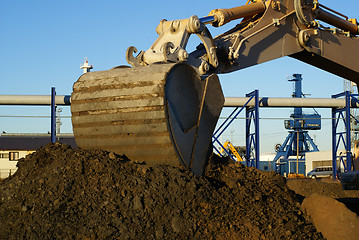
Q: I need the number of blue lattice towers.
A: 2